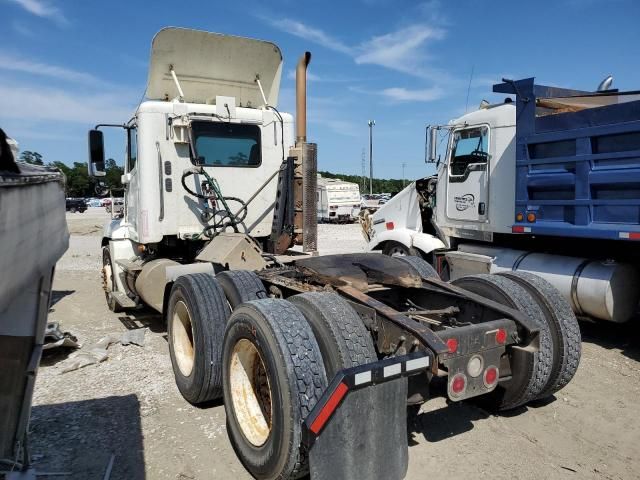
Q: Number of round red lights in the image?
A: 4